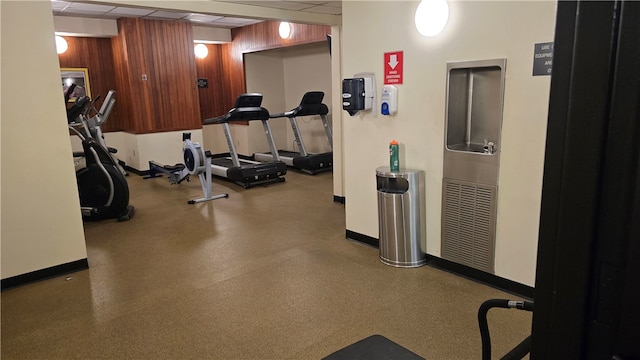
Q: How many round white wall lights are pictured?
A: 4